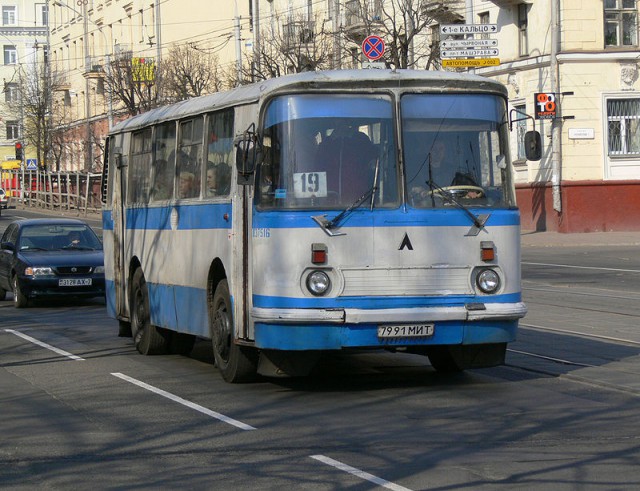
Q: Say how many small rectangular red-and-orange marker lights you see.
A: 2